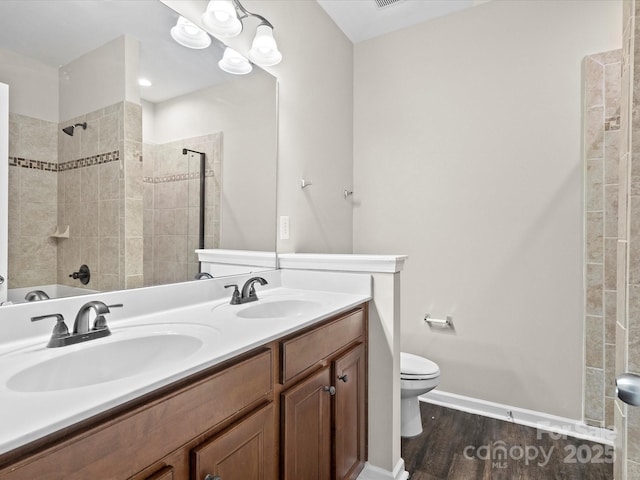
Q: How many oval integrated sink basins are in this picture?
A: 2